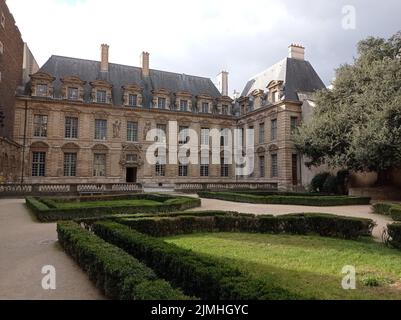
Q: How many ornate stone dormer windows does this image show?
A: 11